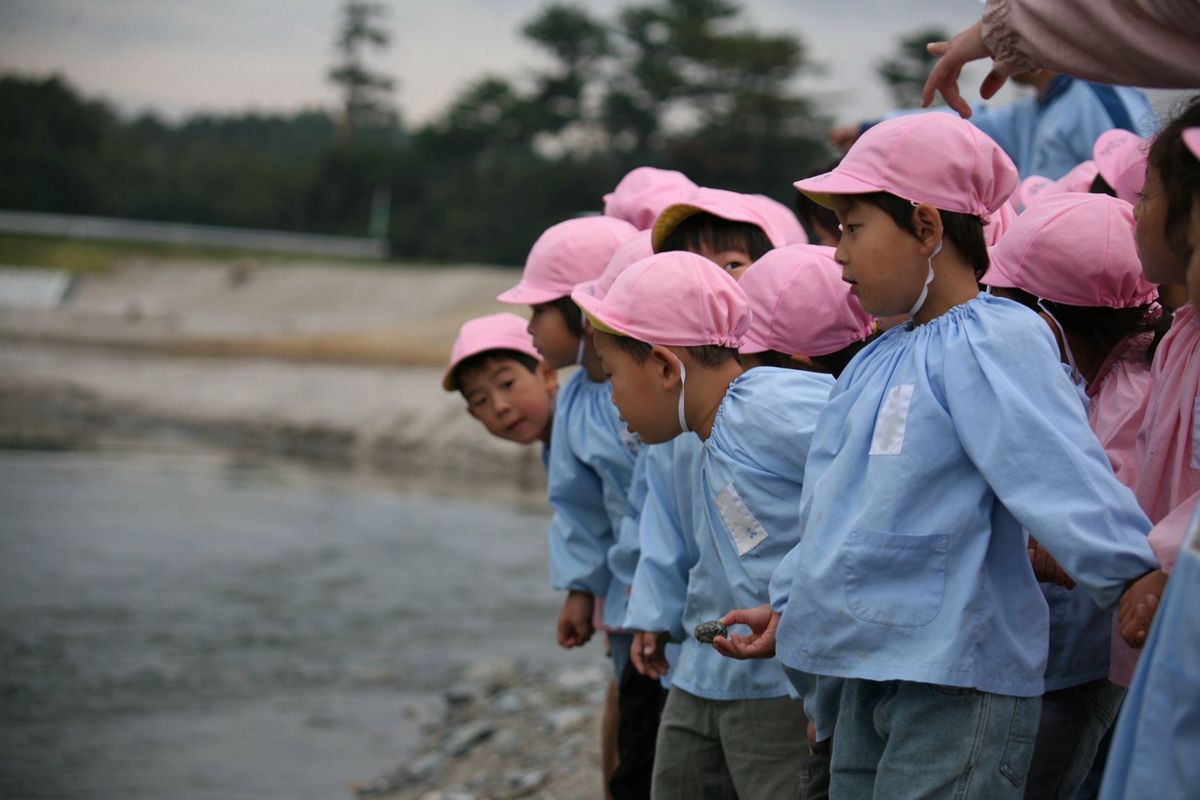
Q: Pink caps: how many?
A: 13